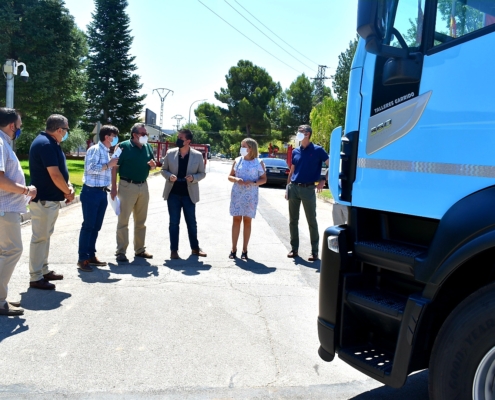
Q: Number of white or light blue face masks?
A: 5